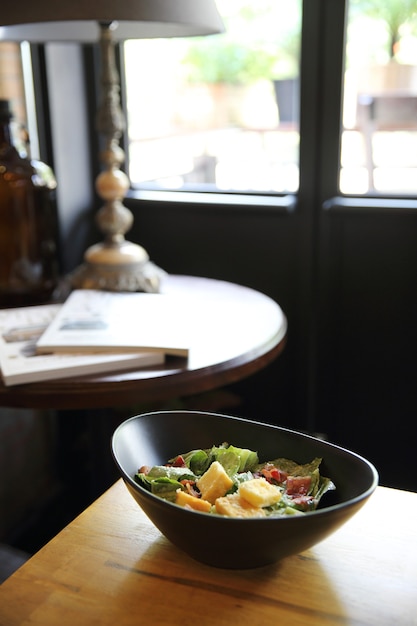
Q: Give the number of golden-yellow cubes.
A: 4